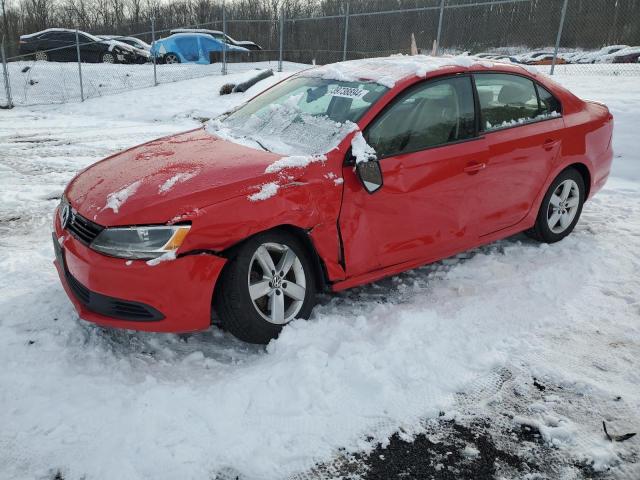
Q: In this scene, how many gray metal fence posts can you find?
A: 8